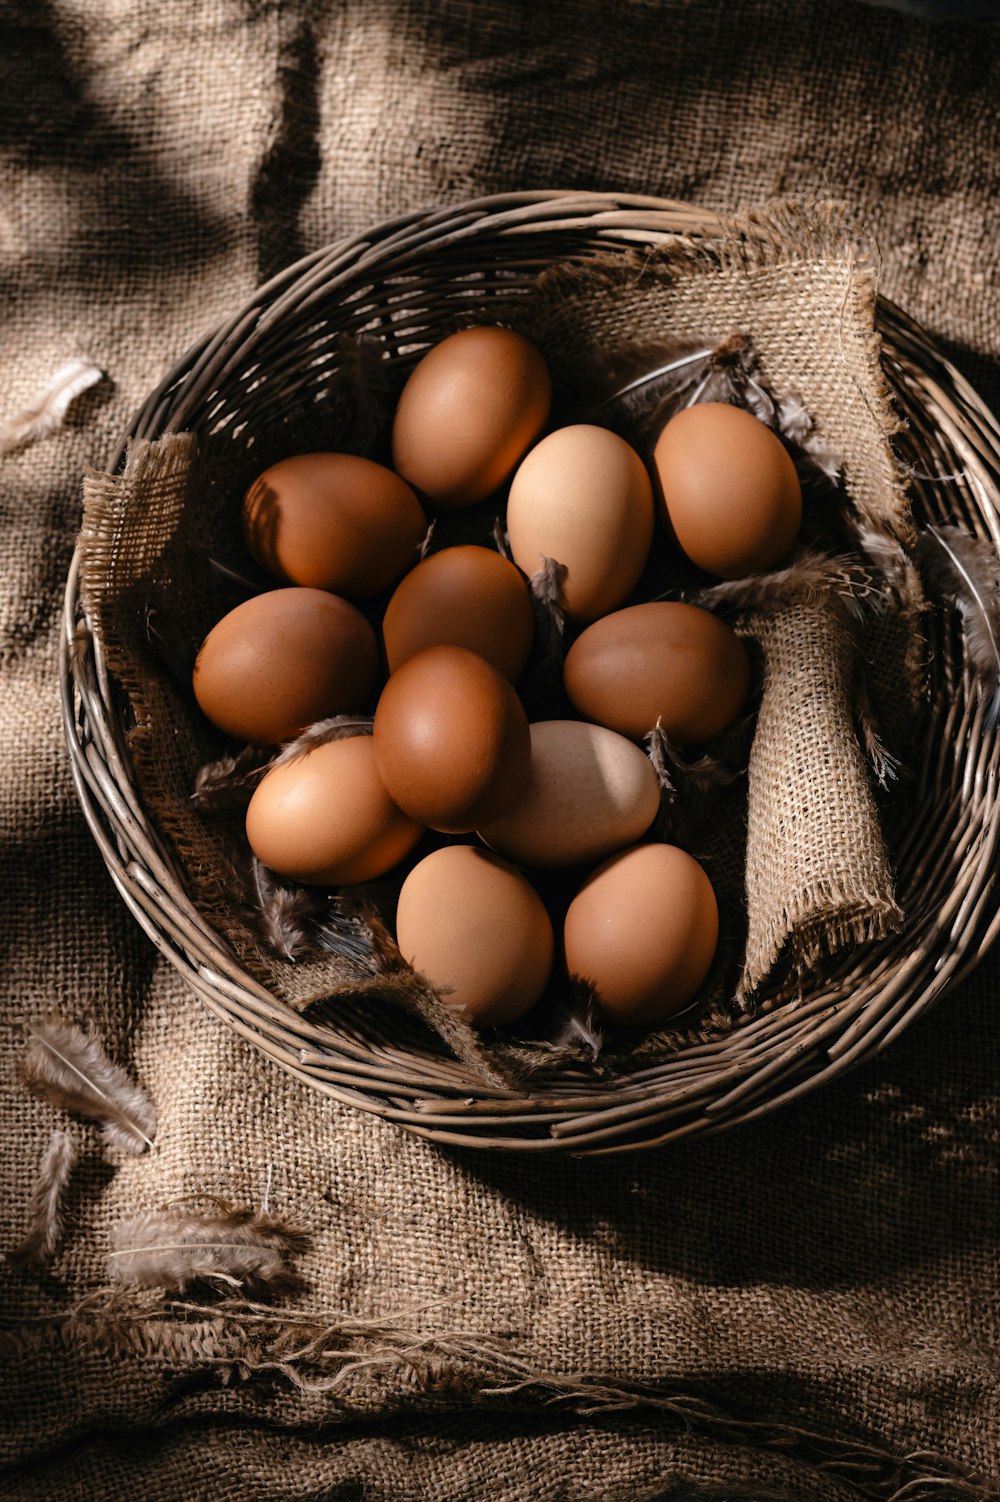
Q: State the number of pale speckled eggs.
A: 2